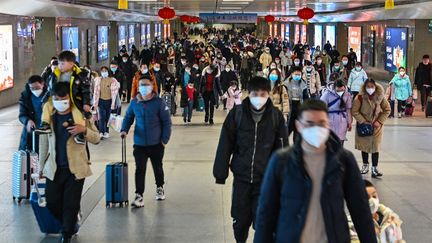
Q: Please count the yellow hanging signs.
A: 2